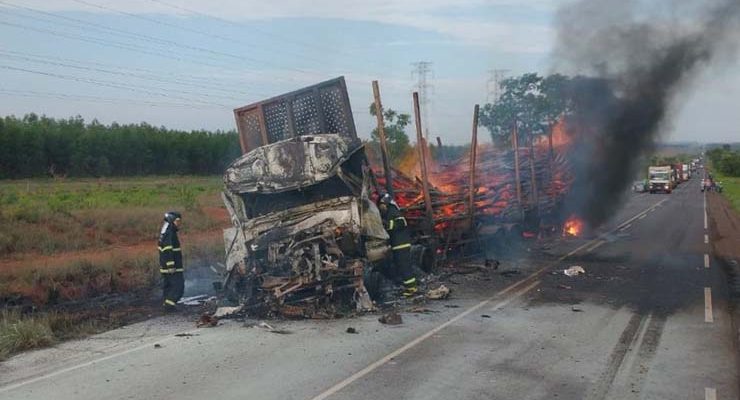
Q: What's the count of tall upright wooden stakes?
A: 6